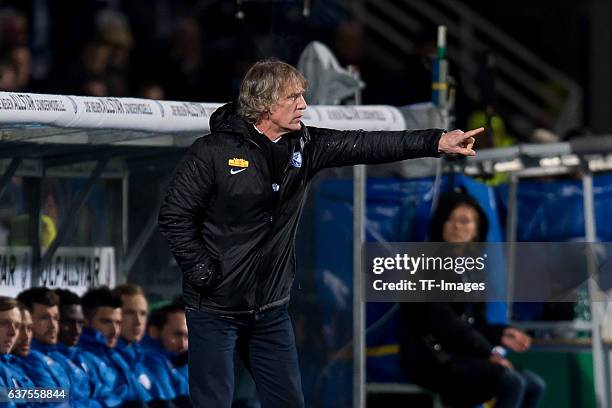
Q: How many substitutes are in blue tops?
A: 7